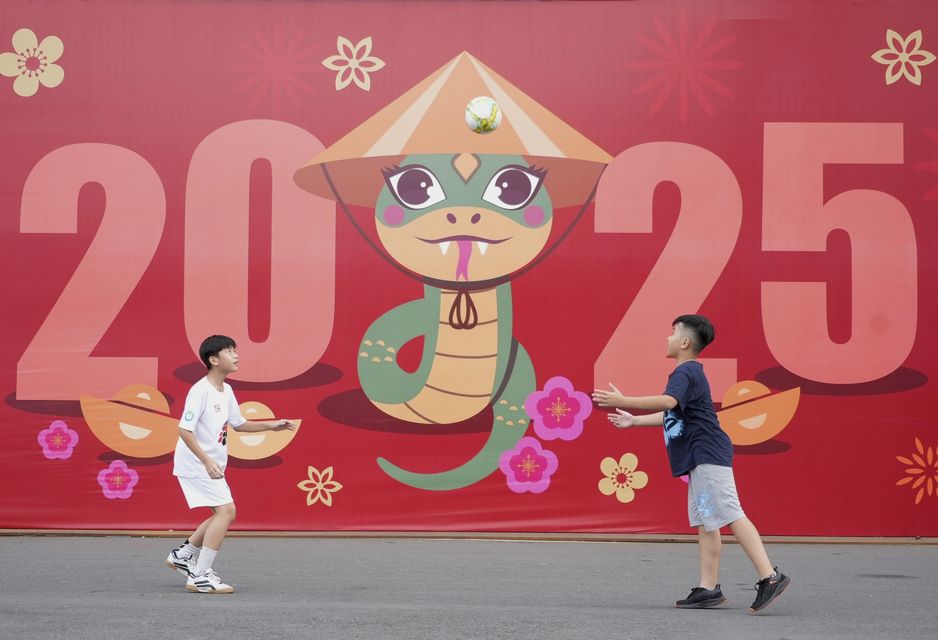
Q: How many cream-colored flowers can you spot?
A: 5